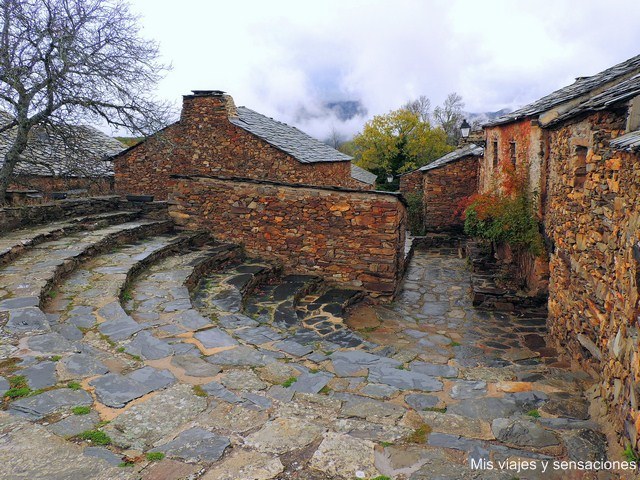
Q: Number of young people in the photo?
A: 0